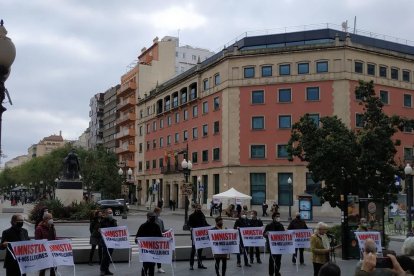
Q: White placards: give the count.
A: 11